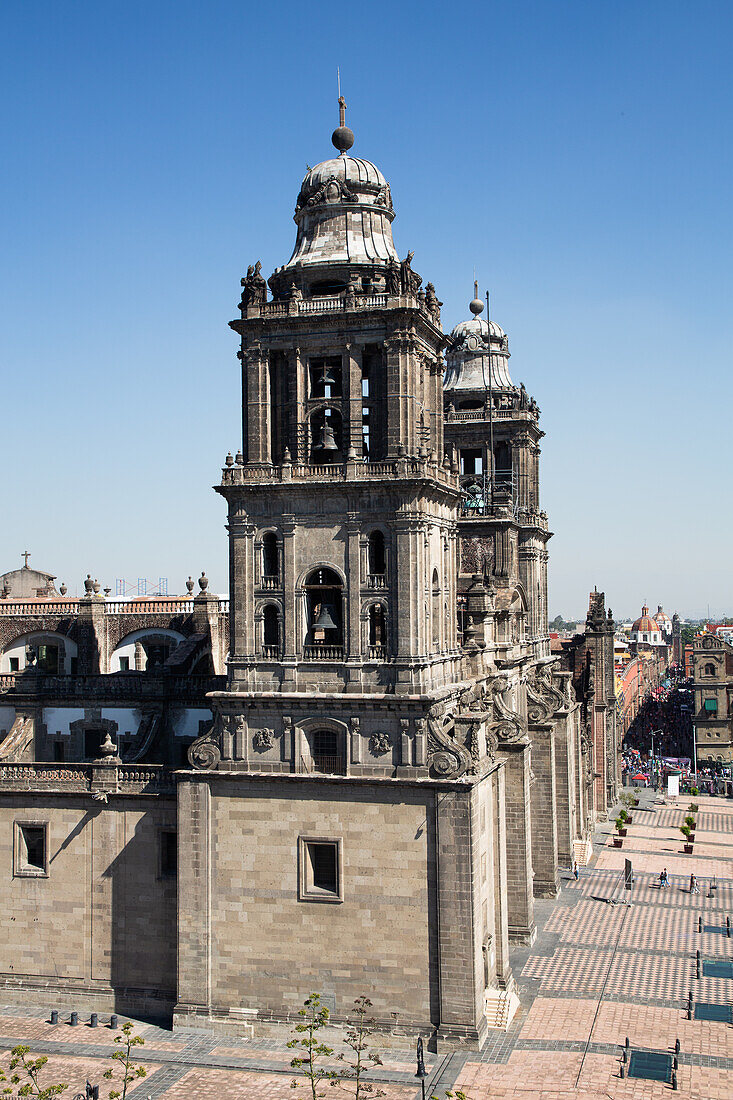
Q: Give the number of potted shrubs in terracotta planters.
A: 8